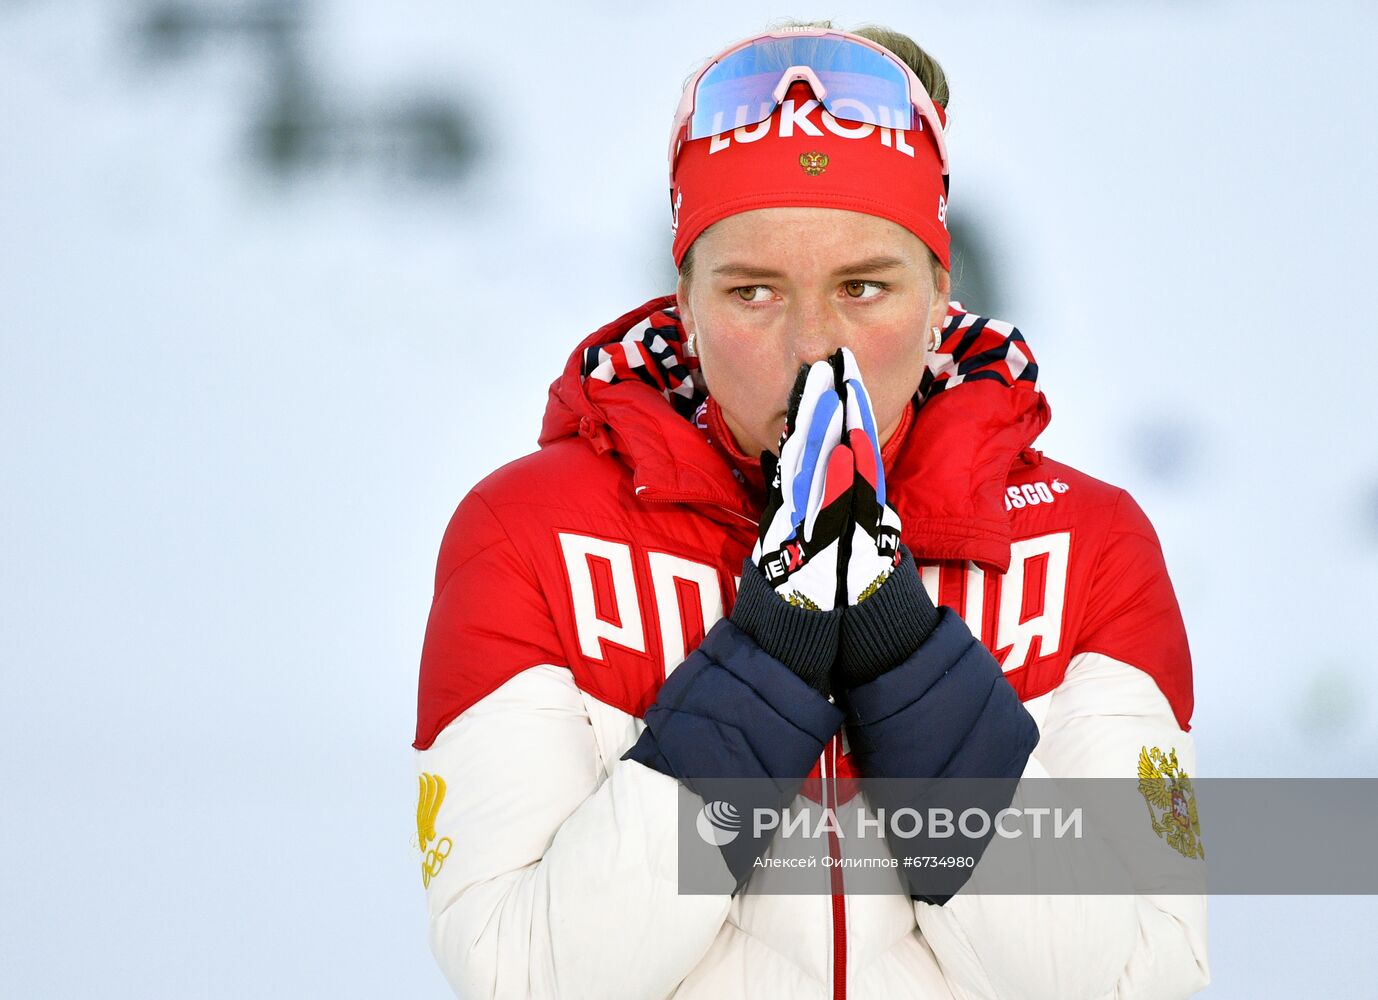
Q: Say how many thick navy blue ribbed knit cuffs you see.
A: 2